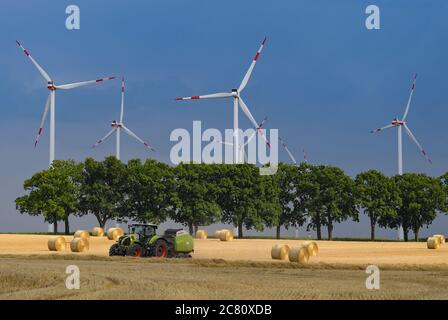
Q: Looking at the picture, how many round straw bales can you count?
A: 13